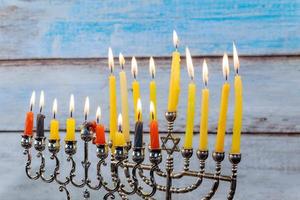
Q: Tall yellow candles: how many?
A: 9